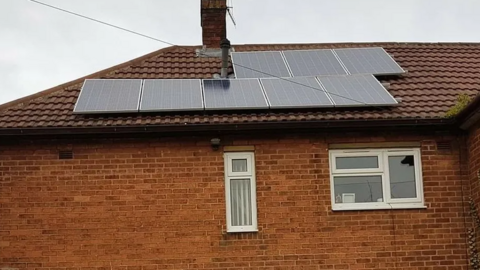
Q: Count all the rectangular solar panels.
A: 8